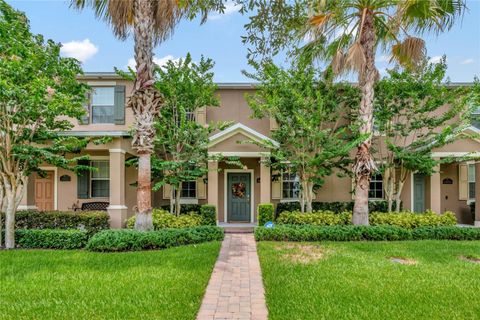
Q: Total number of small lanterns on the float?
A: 0